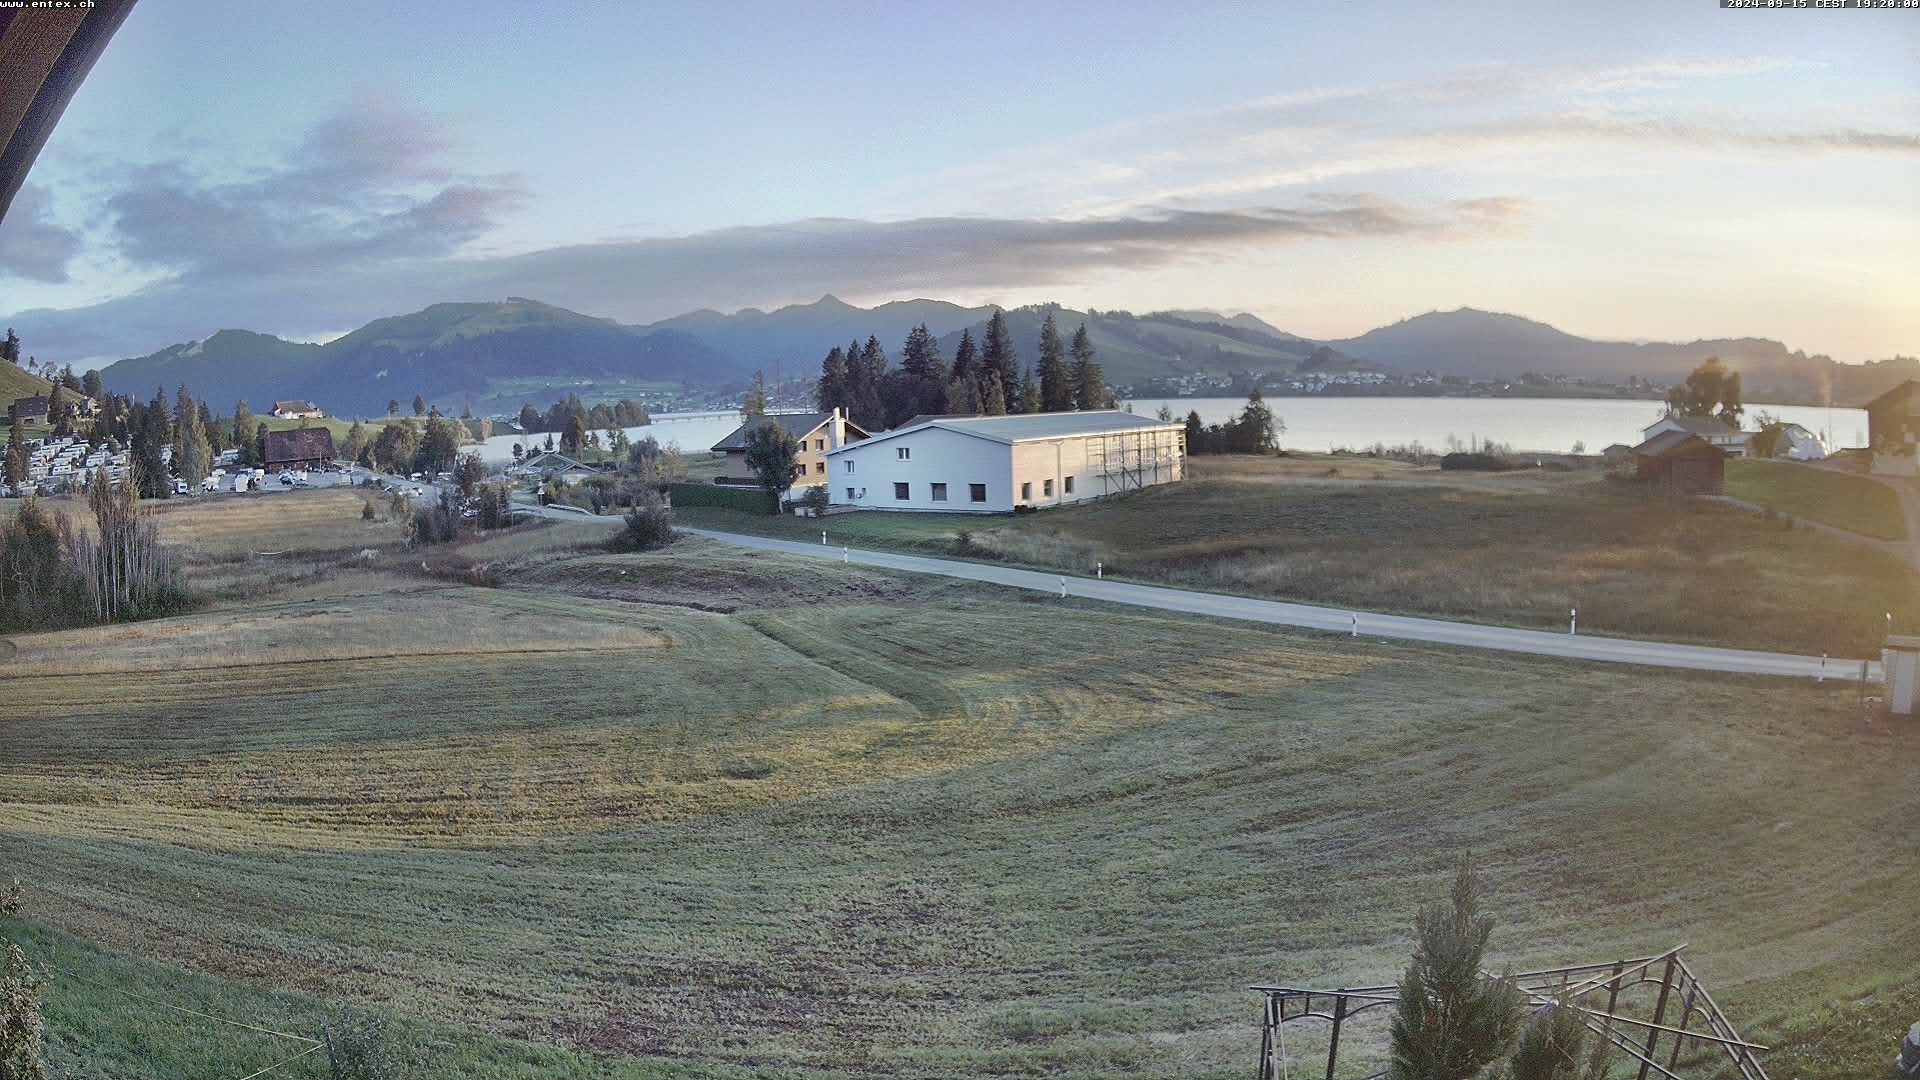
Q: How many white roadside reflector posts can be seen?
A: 8